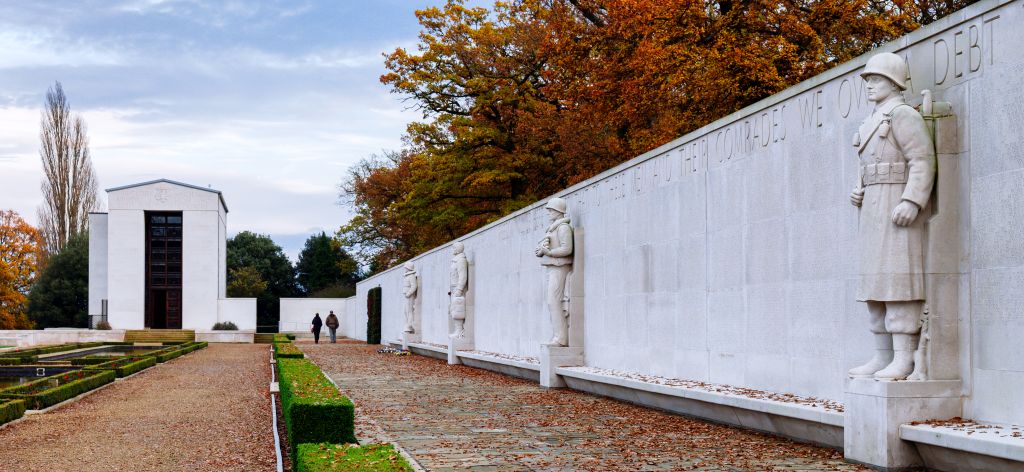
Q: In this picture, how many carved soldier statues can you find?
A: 4